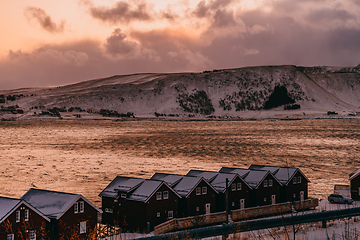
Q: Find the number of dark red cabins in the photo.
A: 8